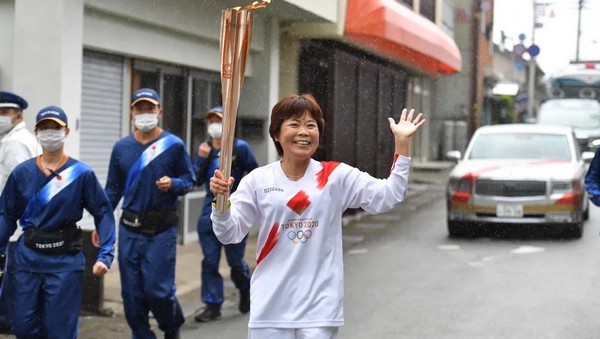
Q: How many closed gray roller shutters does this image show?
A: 1